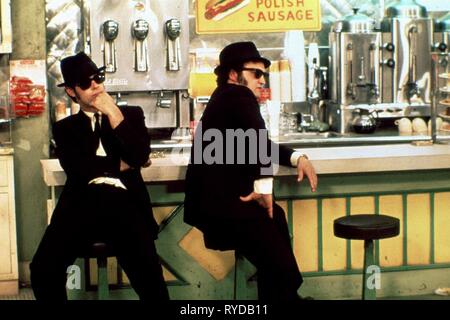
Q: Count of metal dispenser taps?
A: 3